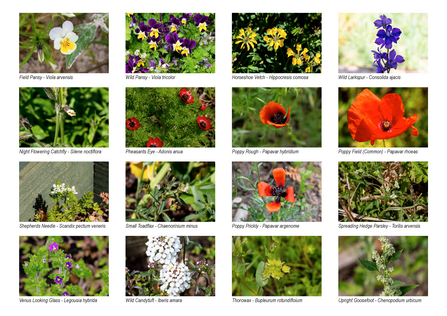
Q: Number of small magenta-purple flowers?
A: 5